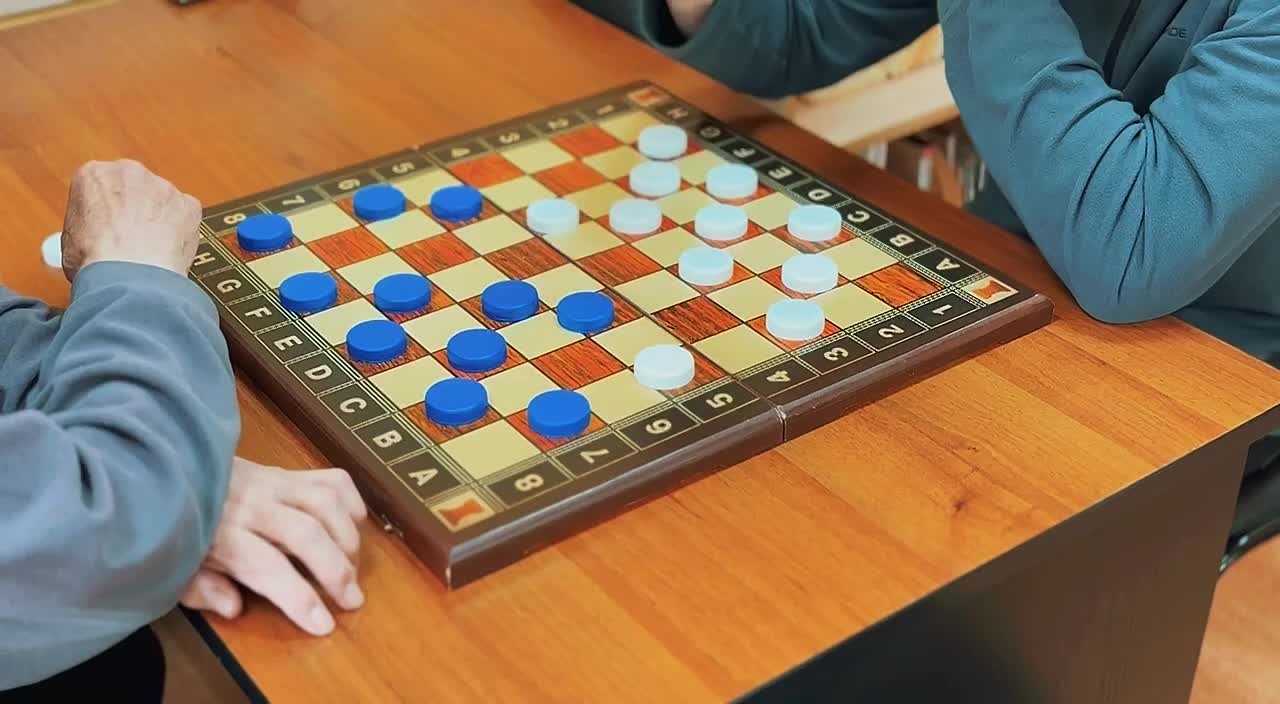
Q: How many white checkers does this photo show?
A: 12